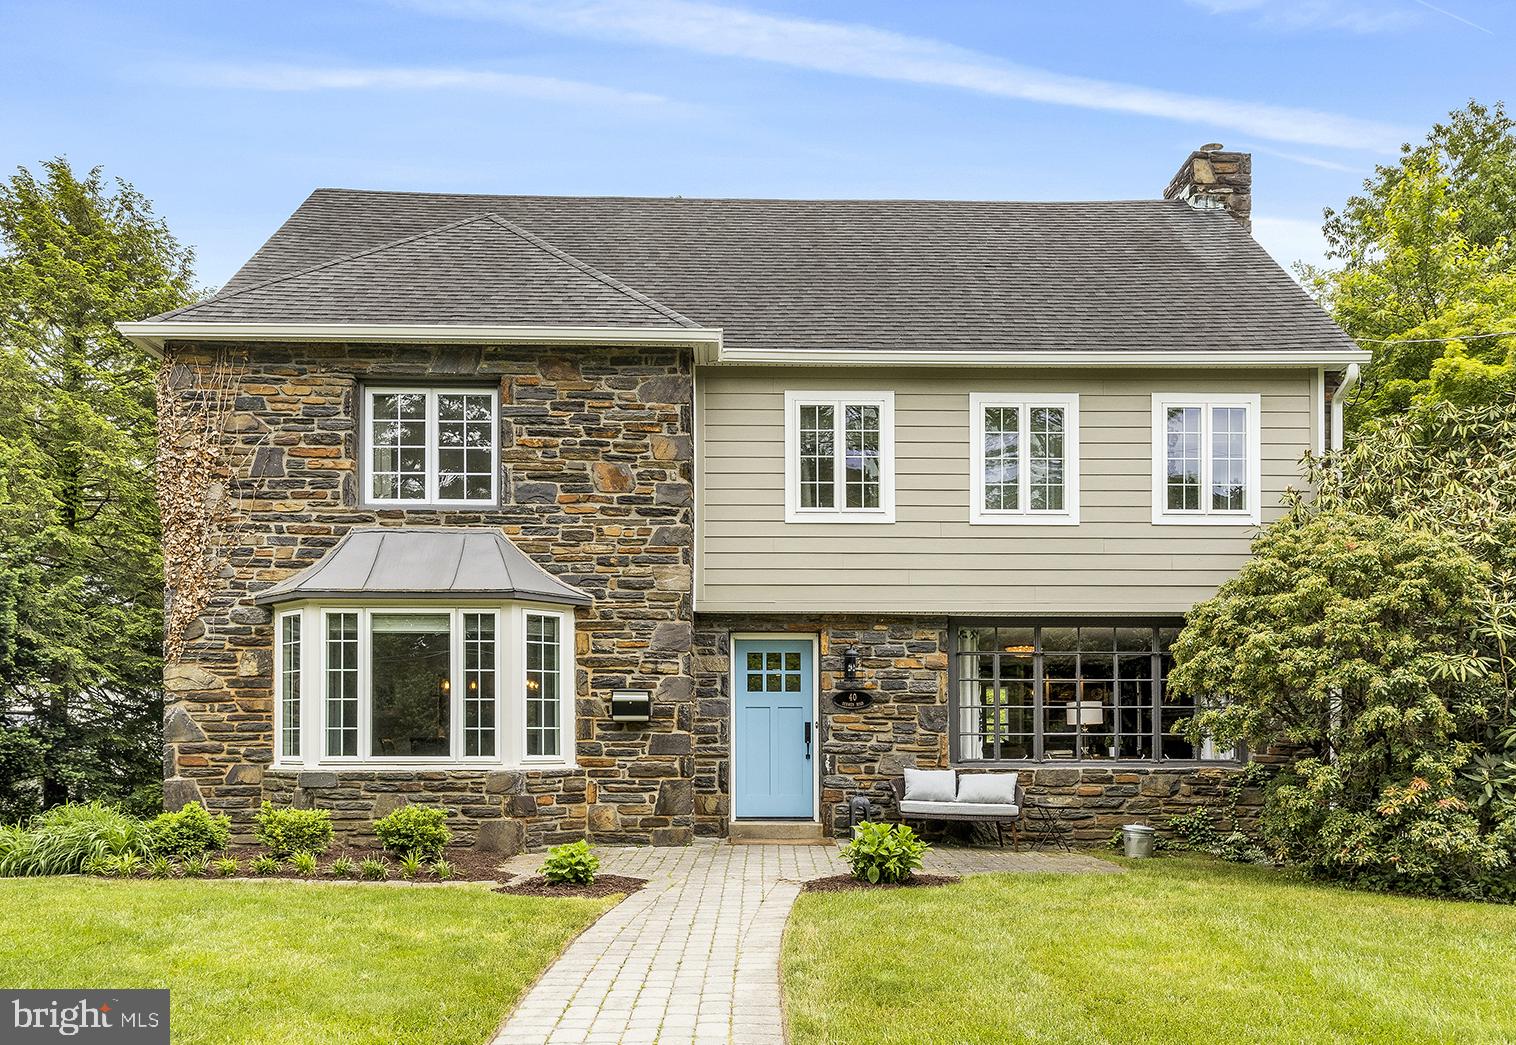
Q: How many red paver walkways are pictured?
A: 0